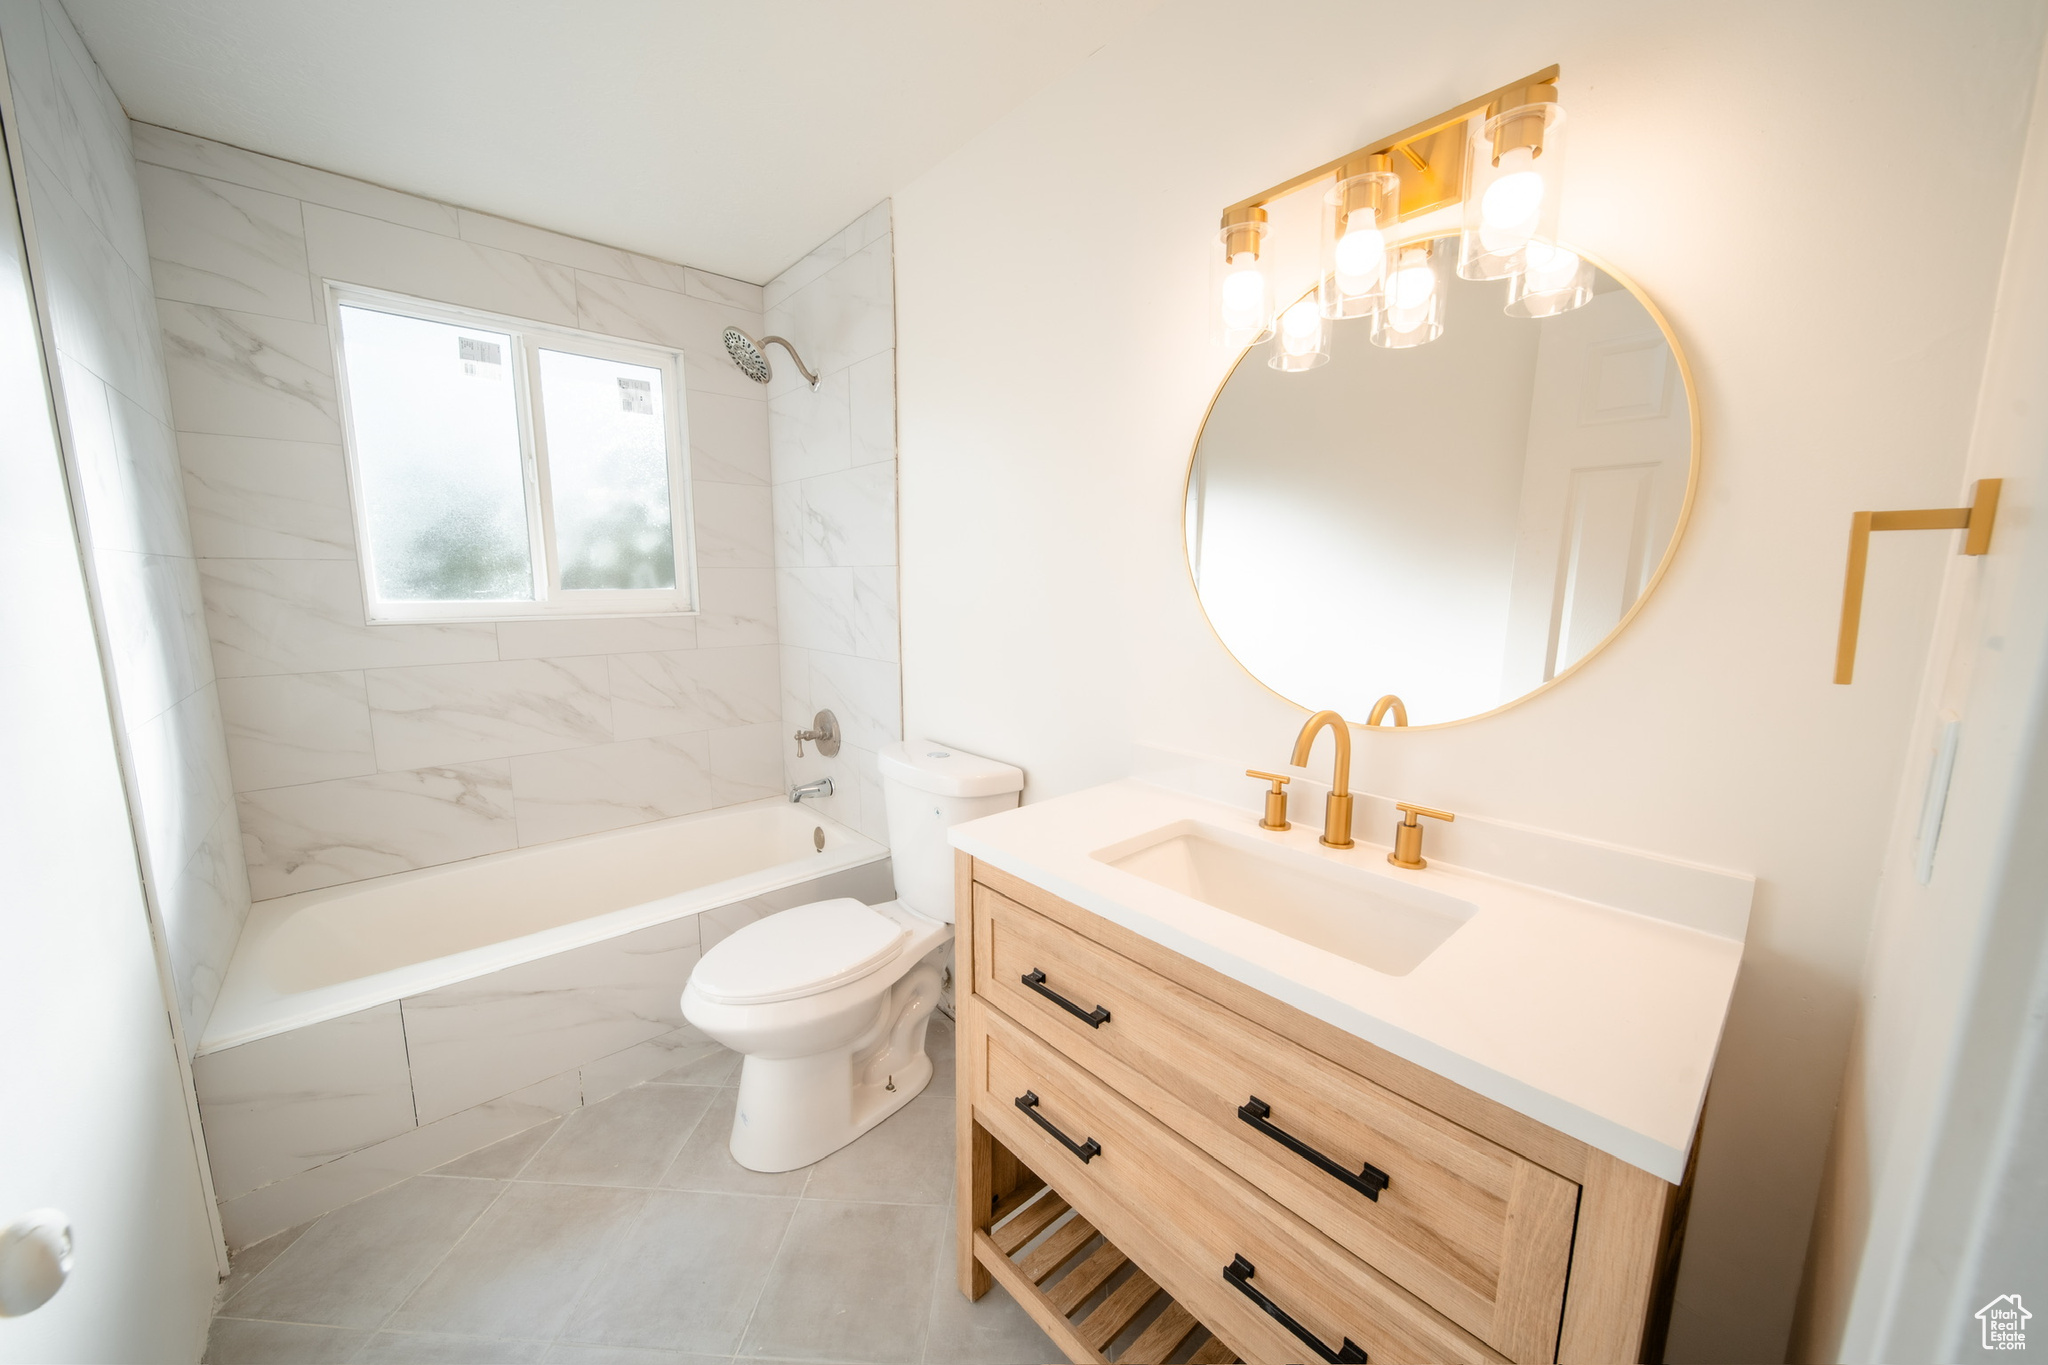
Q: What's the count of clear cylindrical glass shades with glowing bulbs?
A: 3